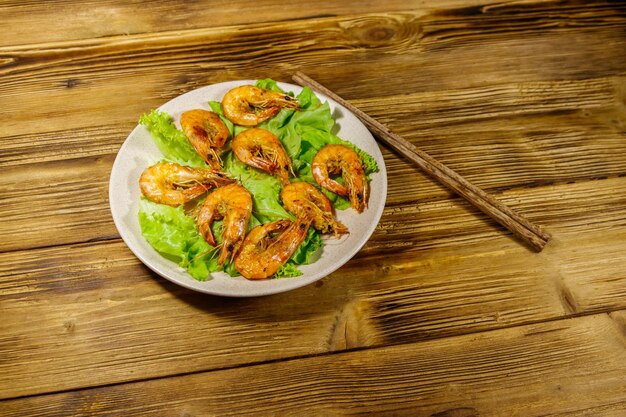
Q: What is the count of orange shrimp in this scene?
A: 8